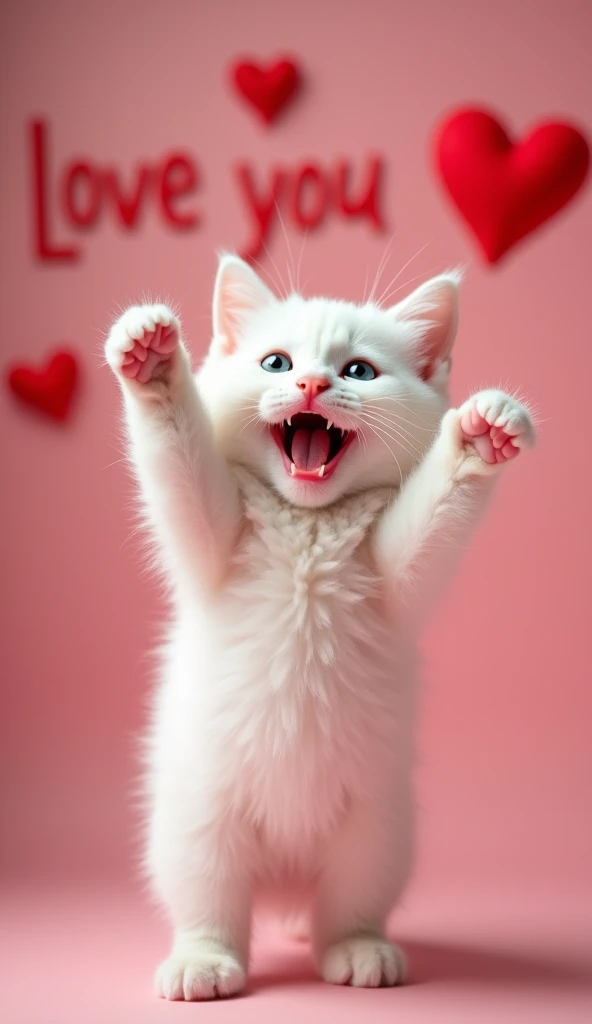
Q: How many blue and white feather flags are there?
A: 0